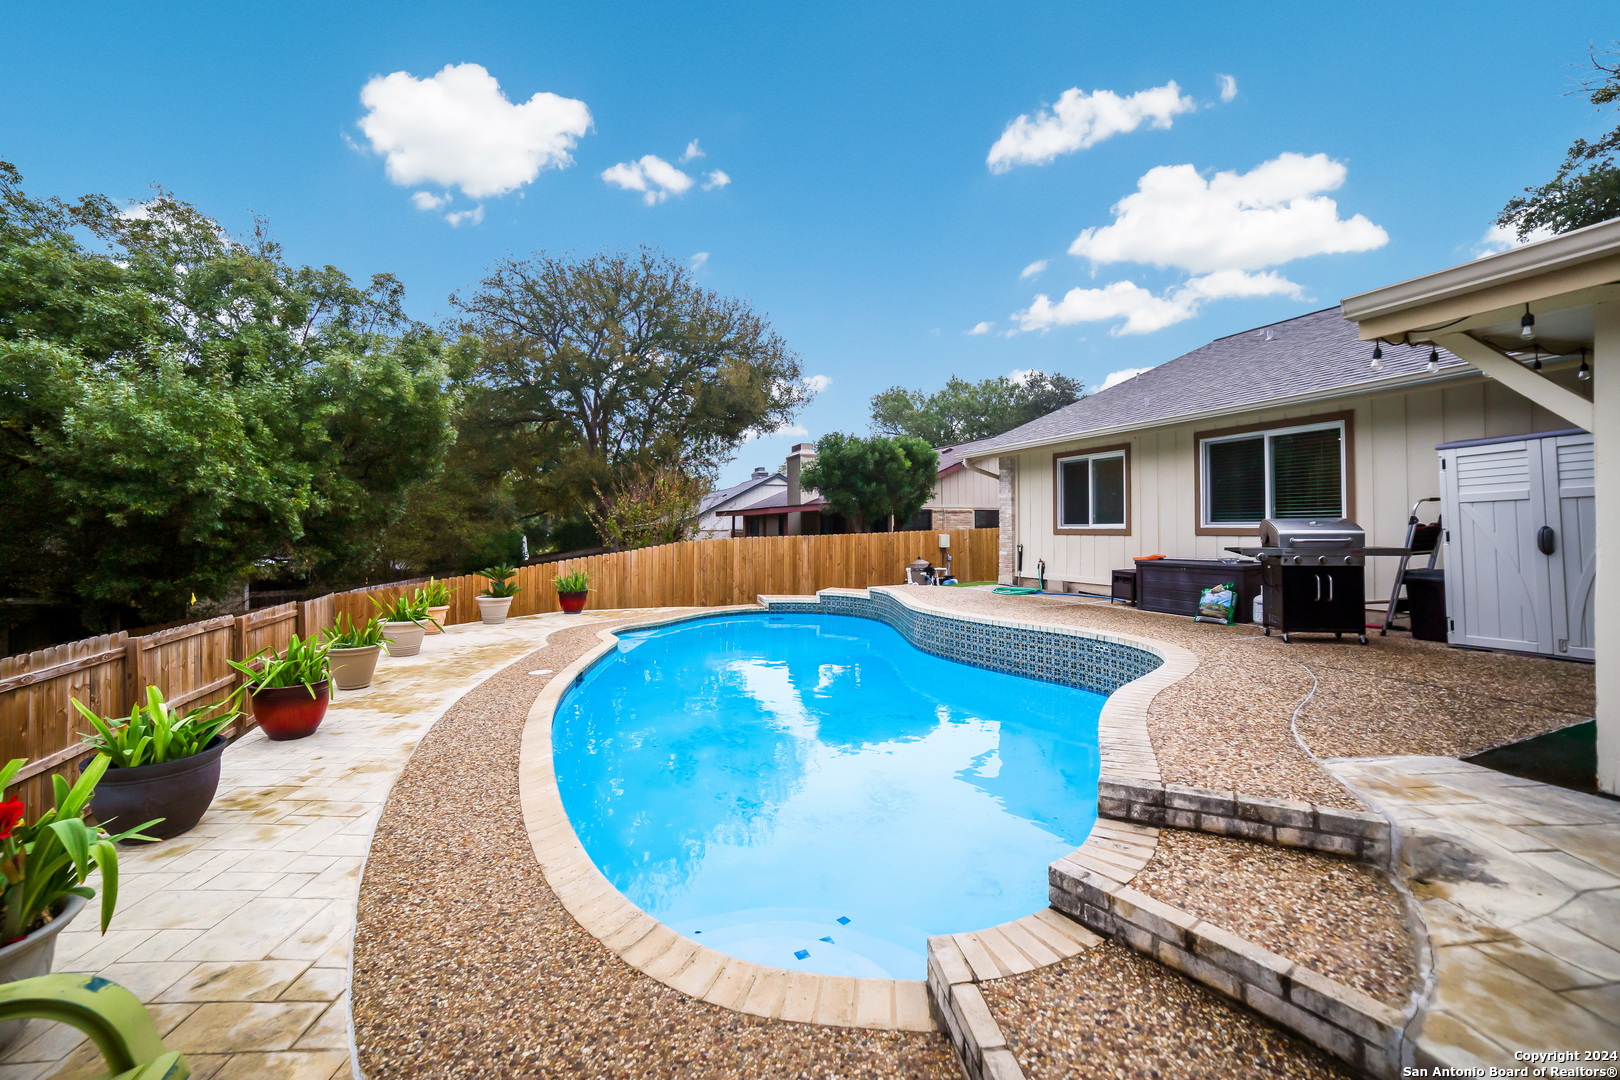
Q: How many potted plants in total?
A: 8